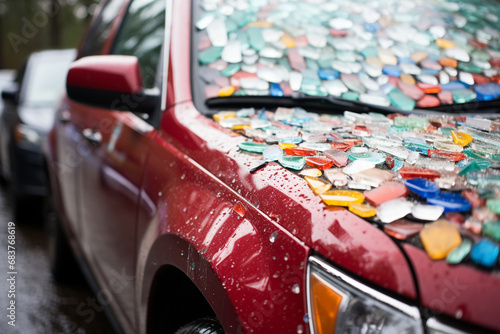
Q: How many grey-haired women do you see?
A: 0